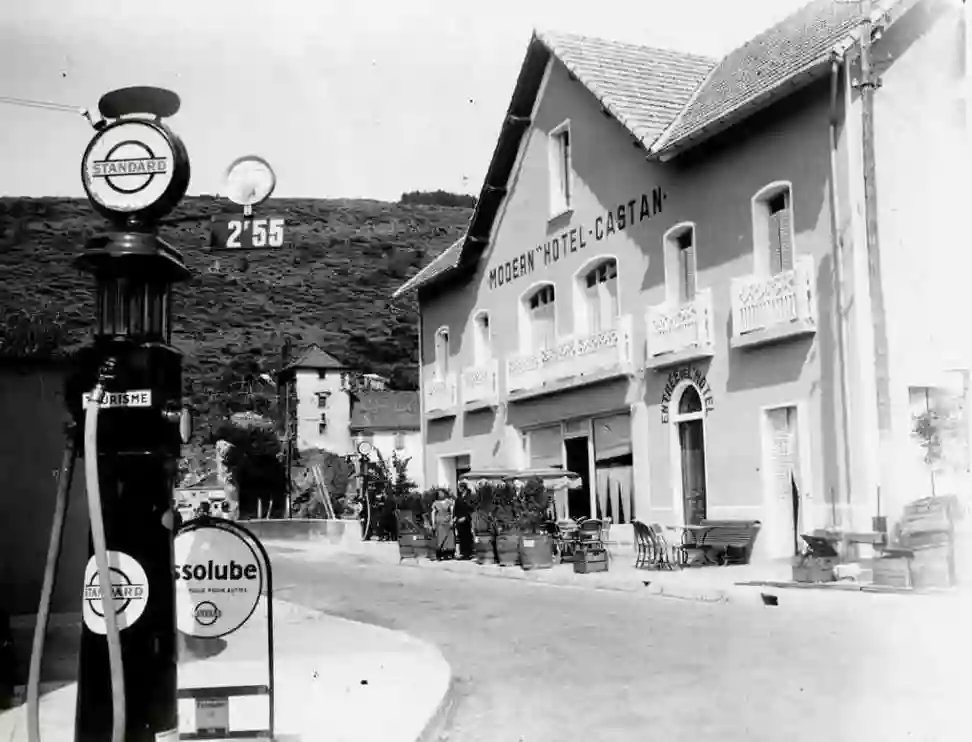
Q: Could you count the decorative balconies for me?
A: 5